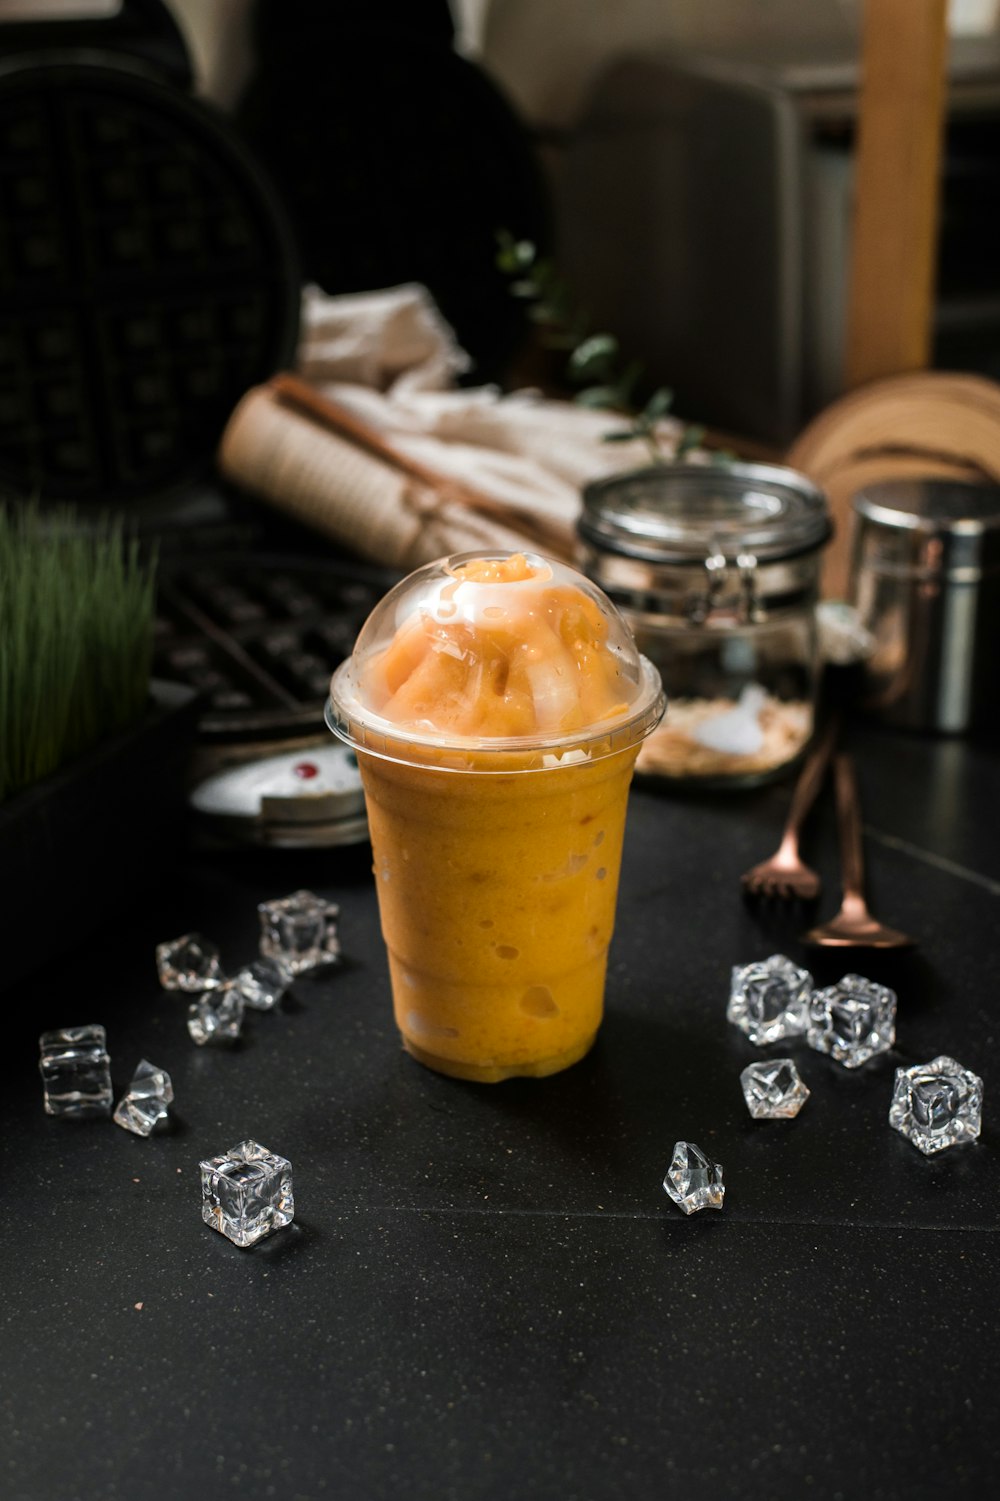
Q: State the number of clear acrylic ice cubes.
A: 12